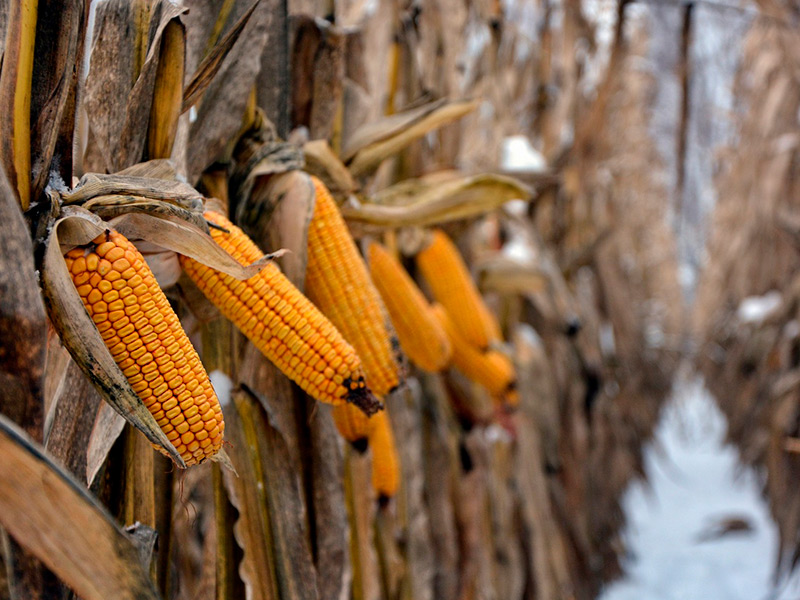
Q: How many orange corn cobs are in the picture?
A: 8